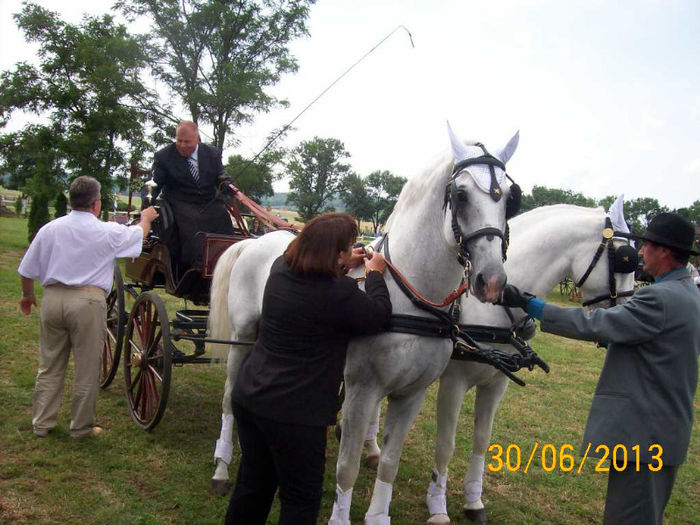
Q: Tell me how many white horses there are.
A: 2